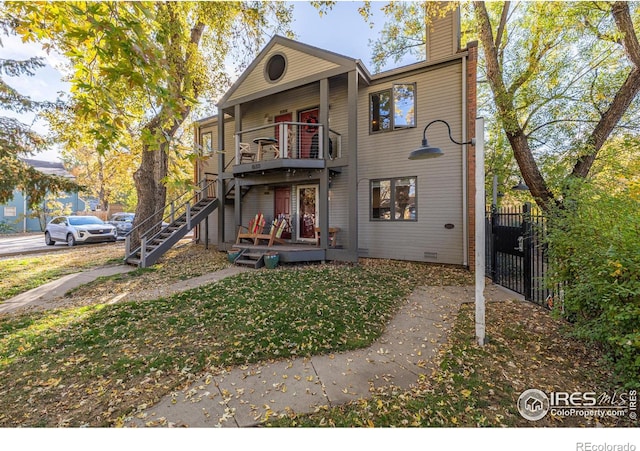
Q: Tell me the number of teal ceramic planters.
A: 2